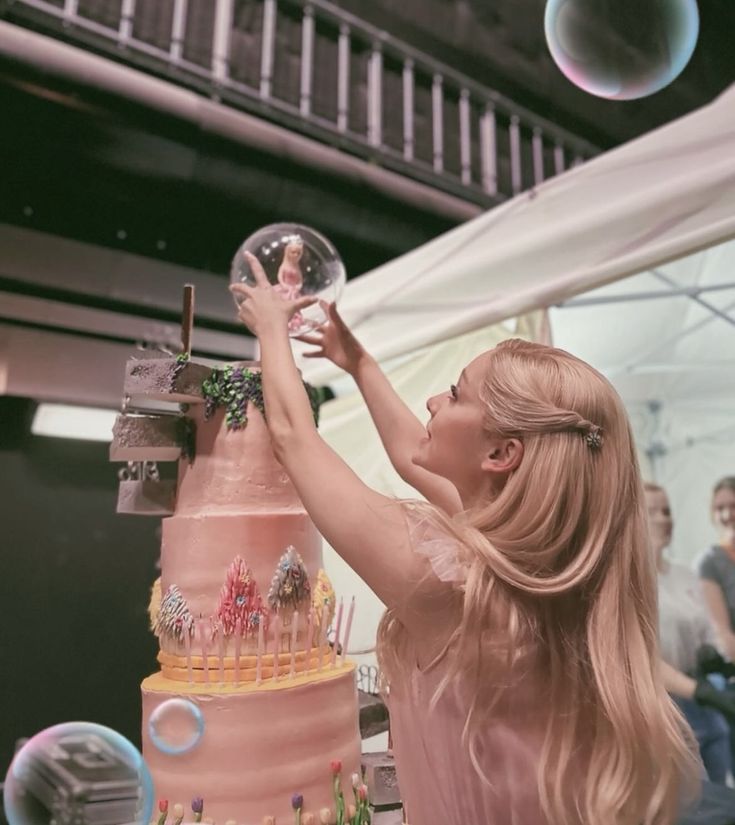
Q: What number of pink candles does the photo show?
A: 11